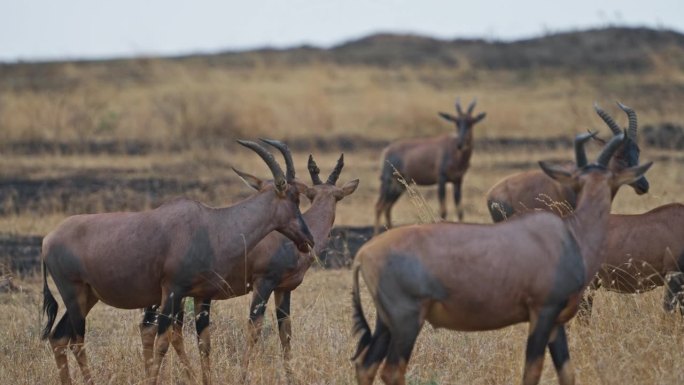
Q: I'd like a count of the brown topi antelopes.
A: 6